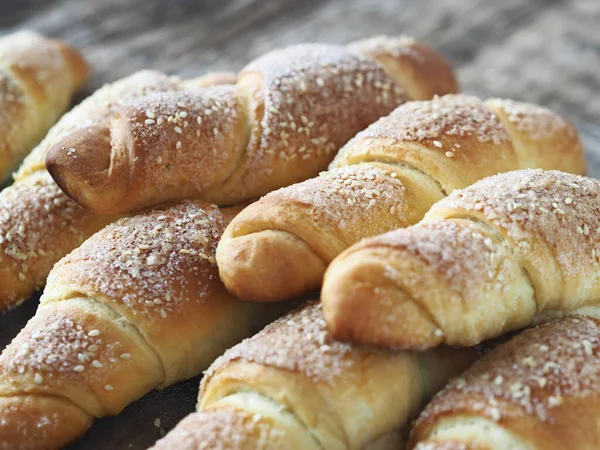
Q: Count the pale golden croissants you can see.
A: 8